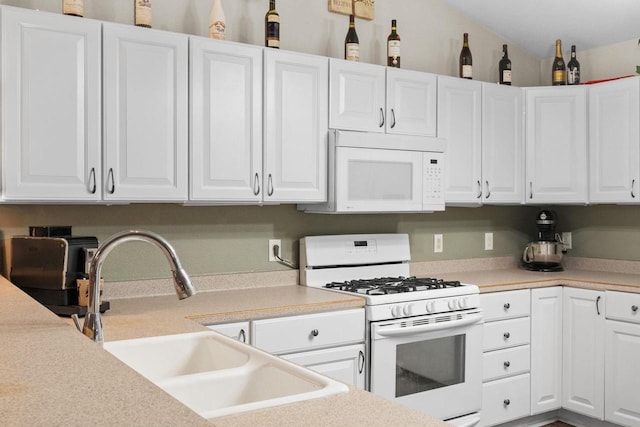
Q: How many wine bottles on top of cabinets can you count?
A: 10